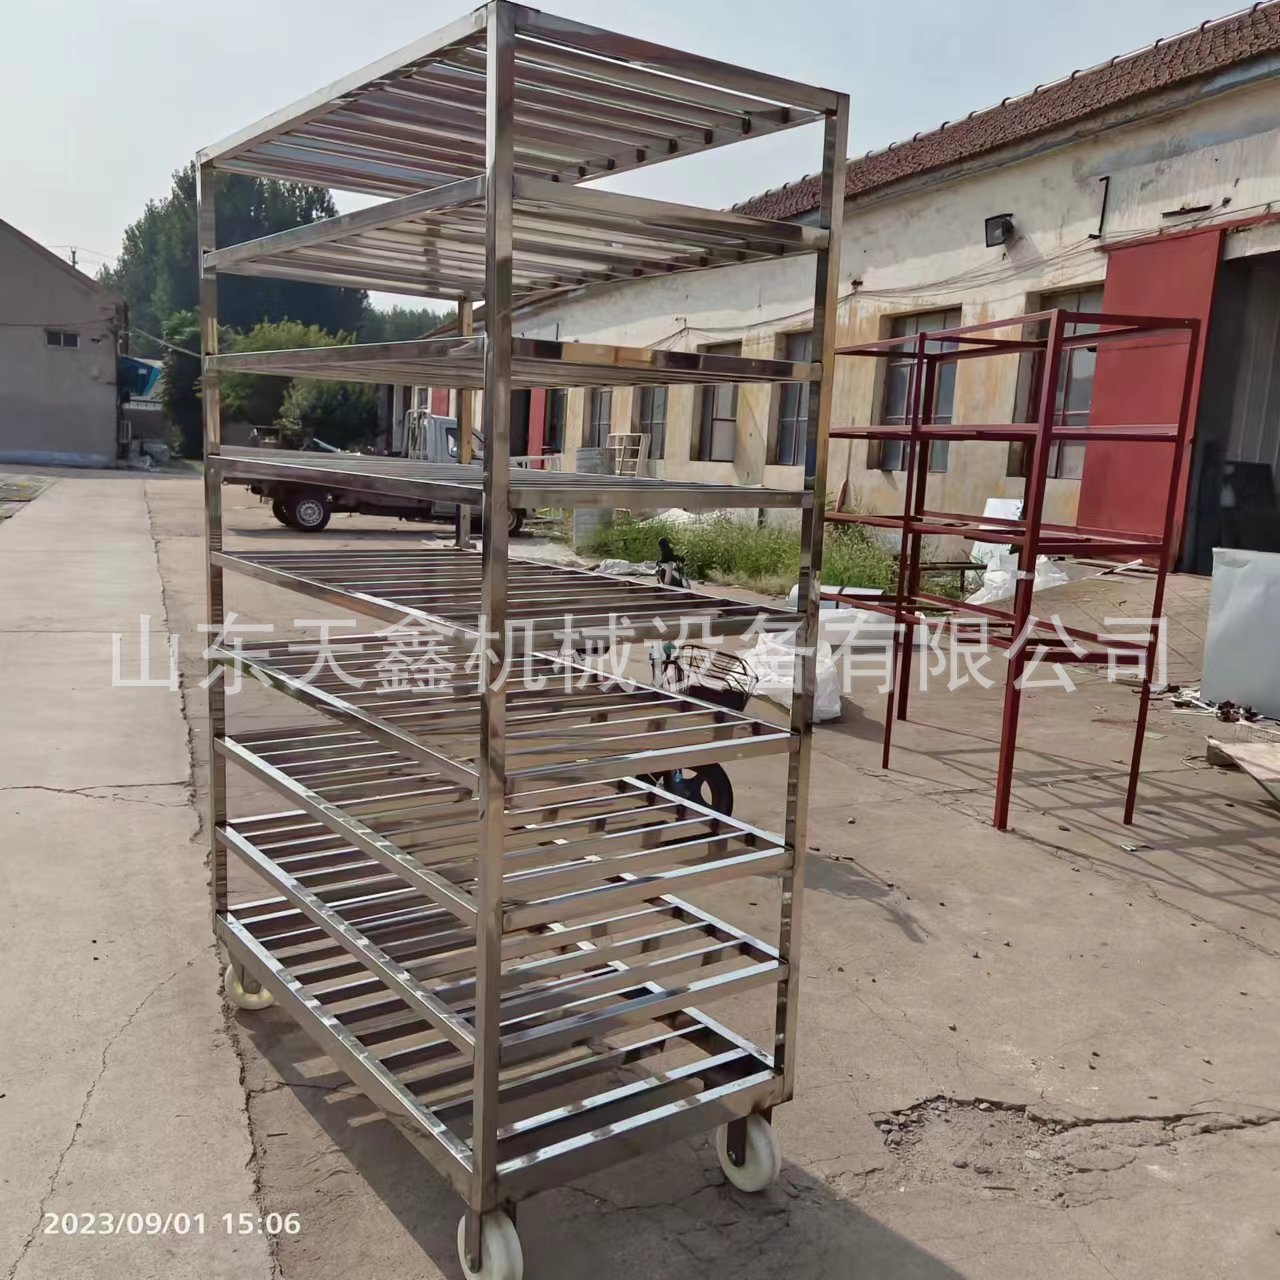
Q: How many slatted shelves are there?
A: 9